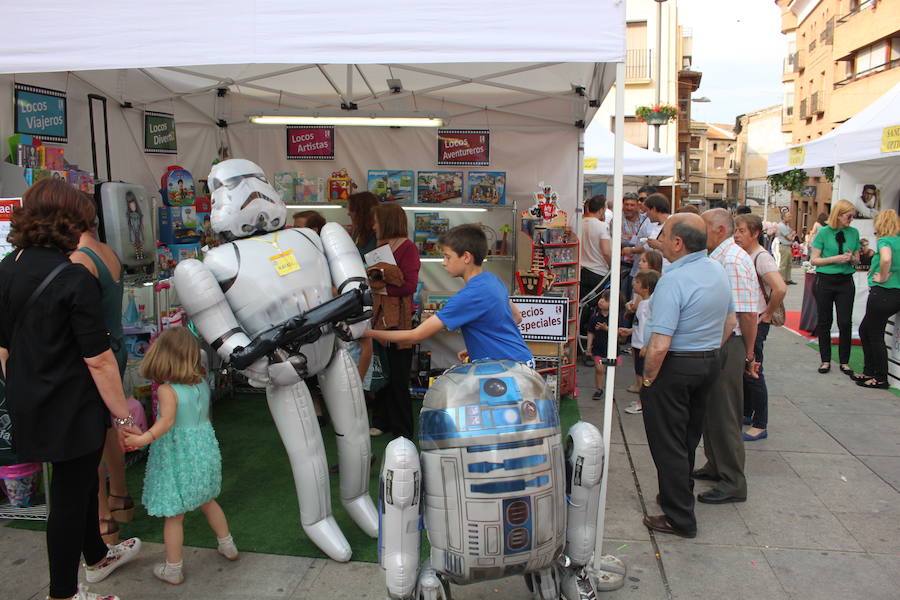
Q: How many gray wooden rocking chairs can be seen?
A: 0